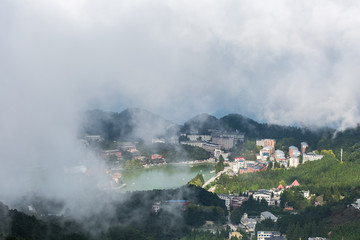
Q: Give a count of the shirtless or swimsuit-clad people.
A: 0